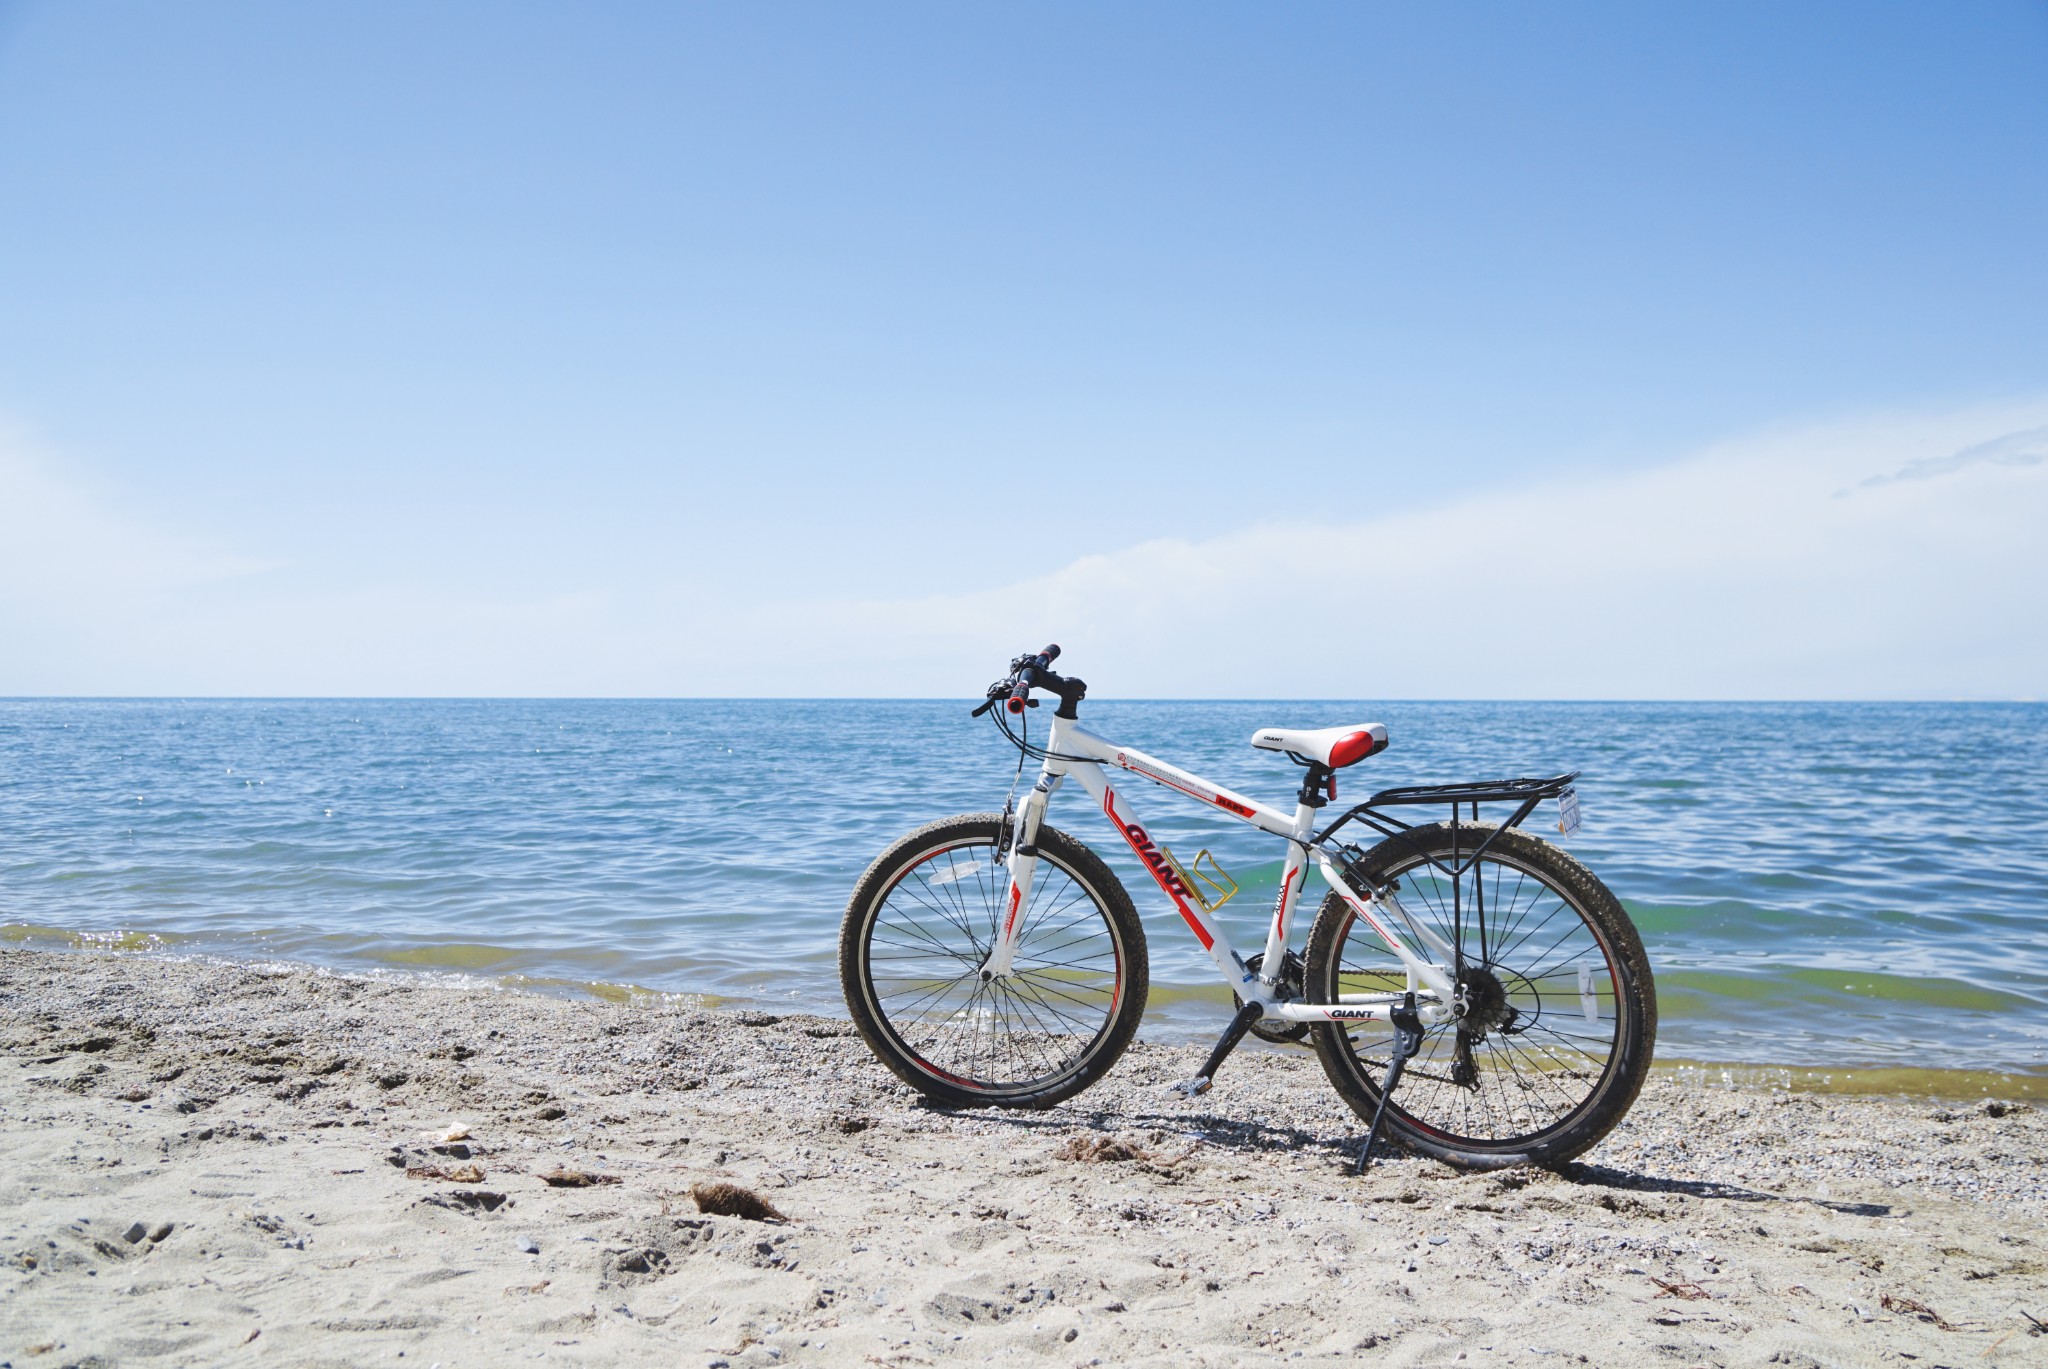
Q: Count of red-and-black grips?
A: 2